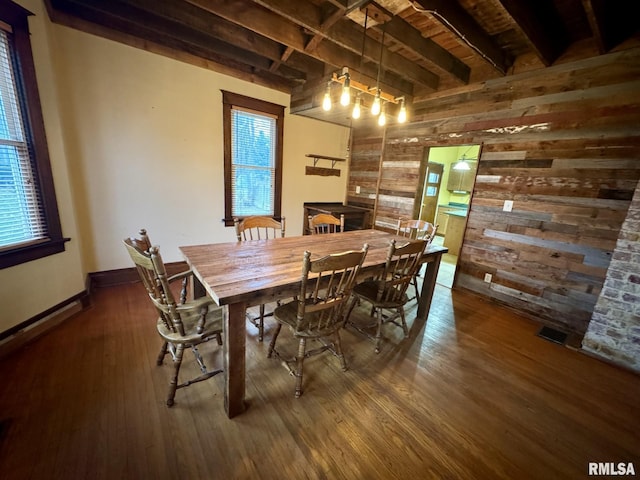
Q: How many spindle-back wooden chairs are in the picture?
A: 6